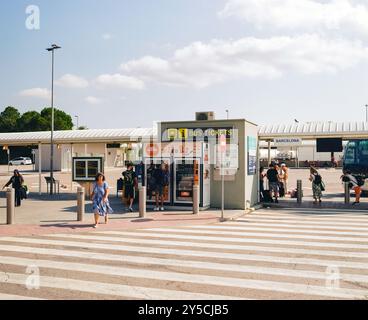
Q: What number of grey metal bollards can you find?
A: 6